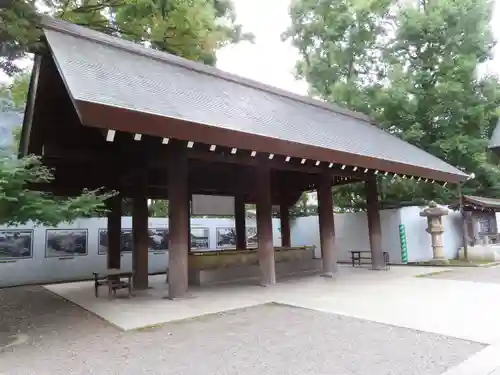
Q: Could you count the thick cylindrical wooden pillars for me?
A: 8